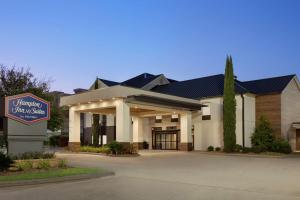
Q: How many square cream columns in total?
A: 4